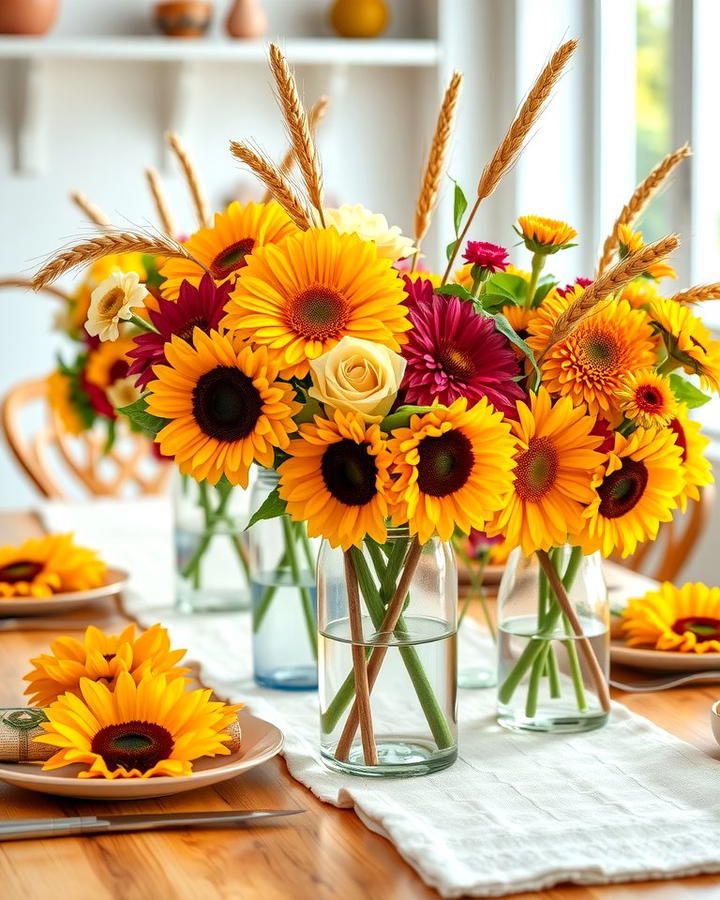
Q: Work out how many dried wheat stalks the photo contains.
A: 12